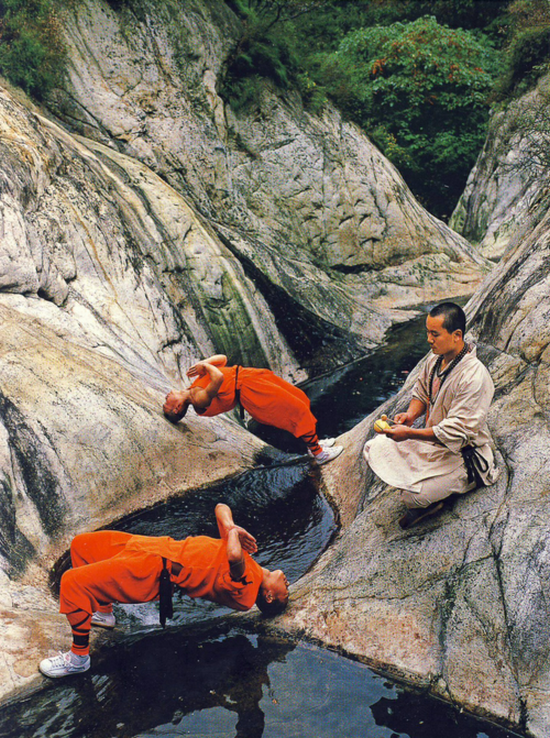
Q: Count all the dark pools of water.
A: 3